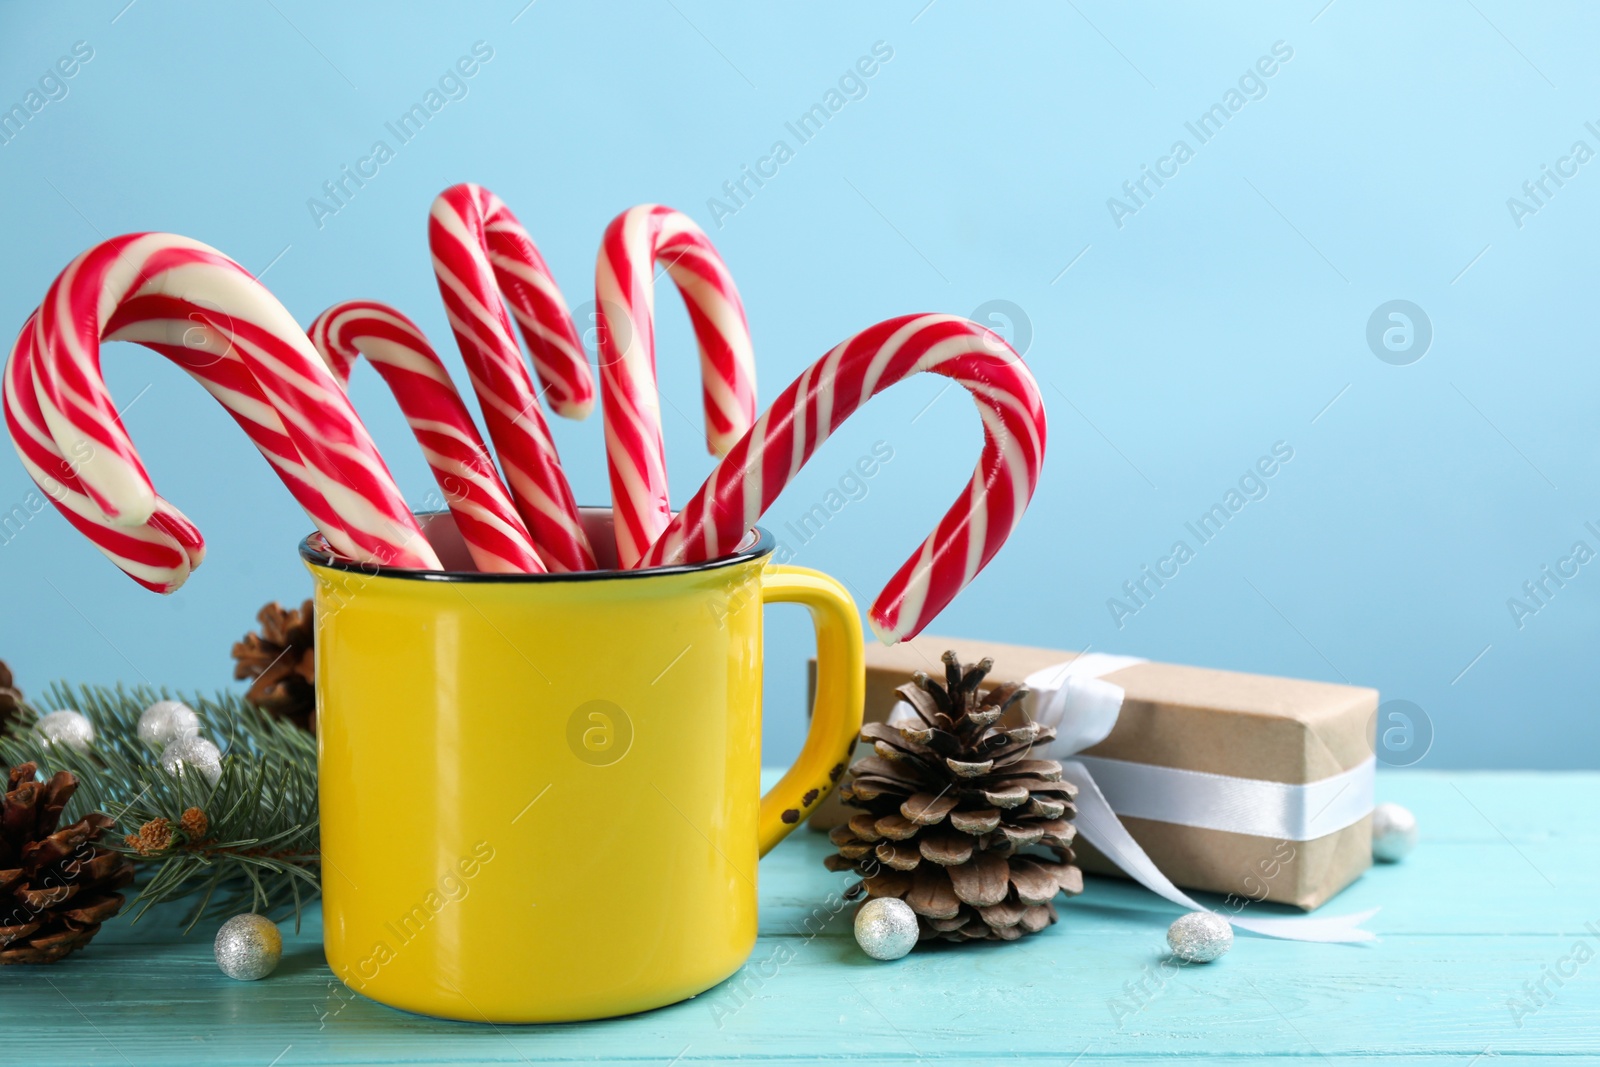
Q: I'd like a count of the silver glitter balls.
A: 7